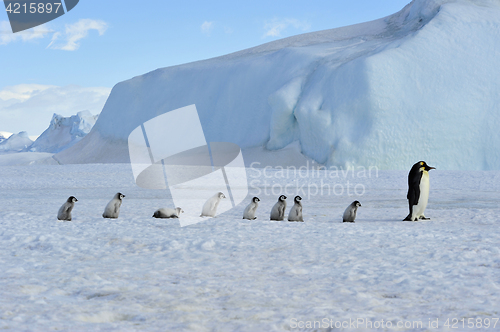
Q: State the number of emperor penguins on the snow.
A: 9